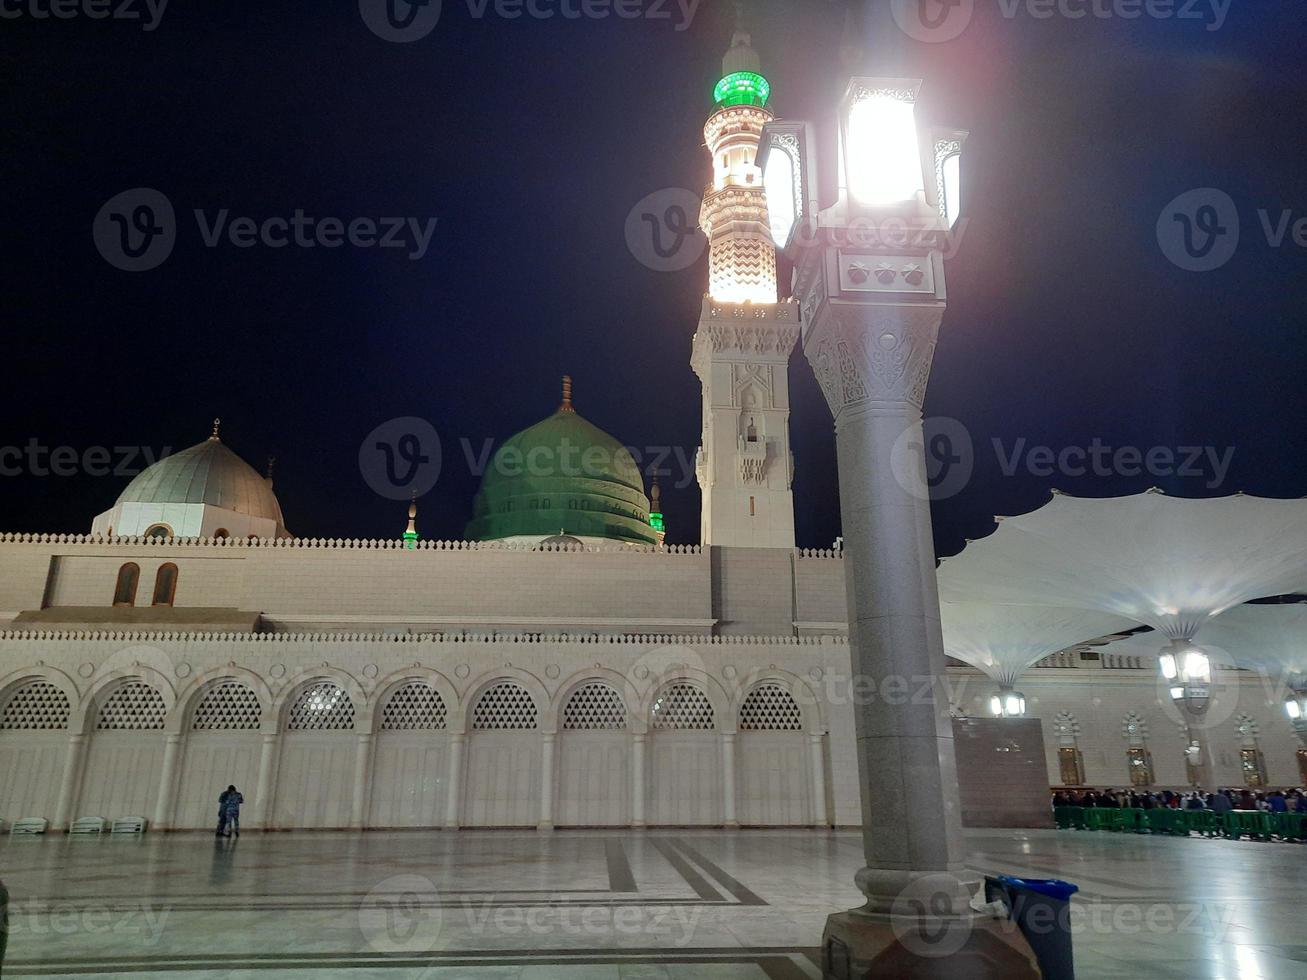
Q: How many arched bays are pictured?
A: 9